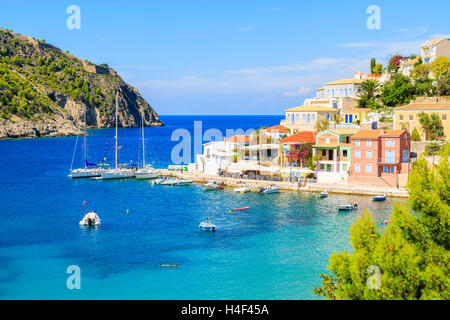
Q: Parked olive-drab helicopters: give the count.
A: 0